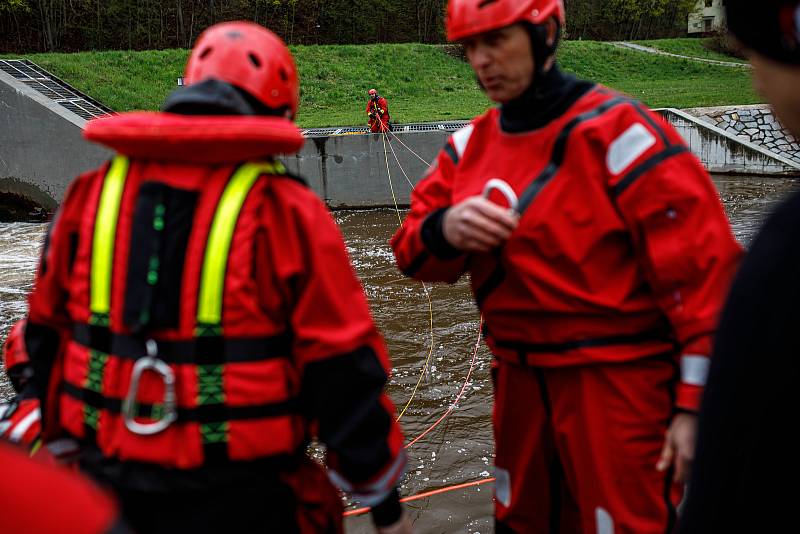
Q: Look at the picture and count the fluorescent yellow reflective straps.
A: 2